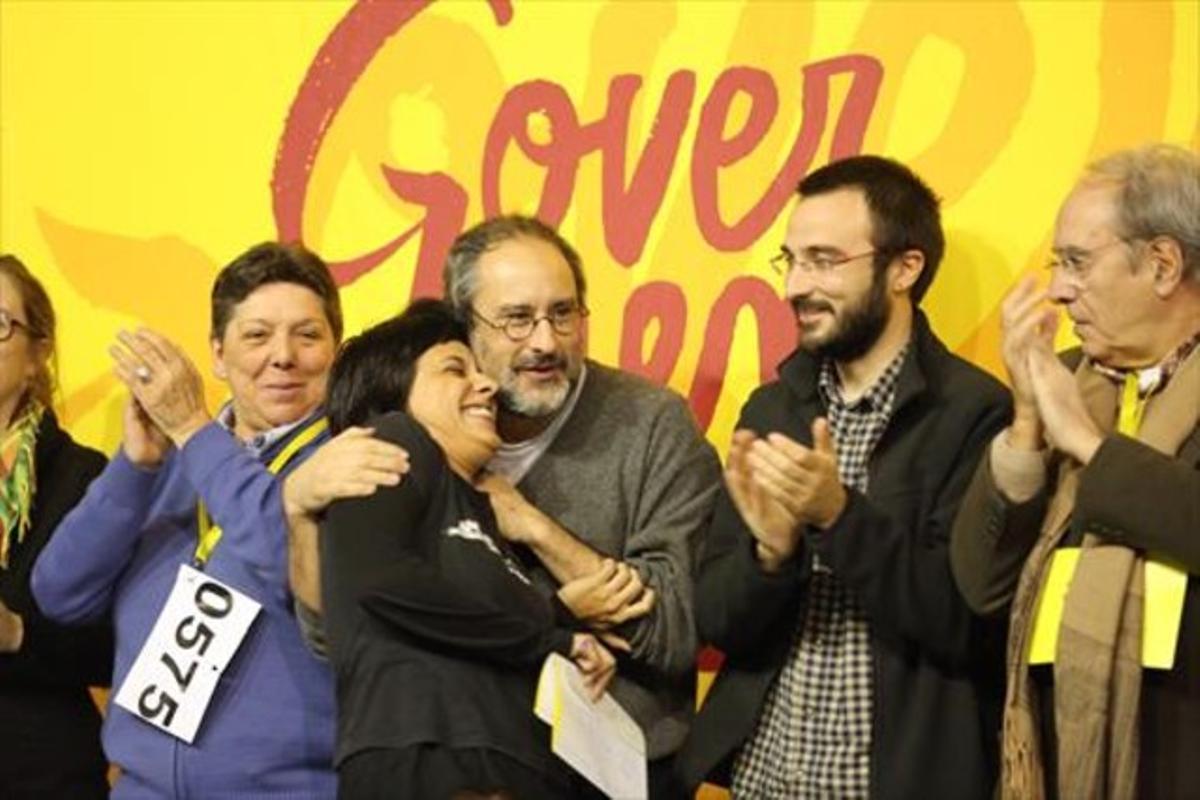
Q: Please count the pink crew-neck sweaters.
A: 0